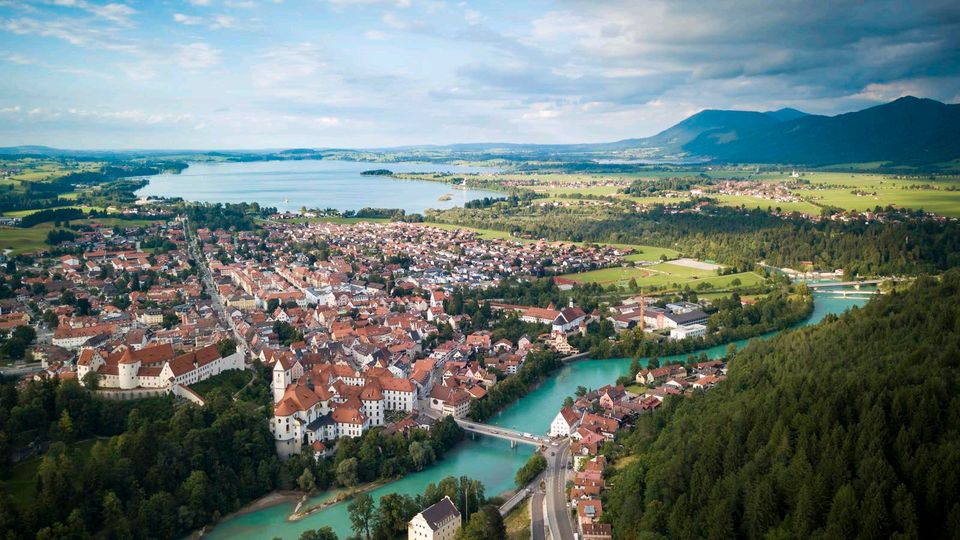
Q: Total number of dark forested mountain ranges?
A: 1